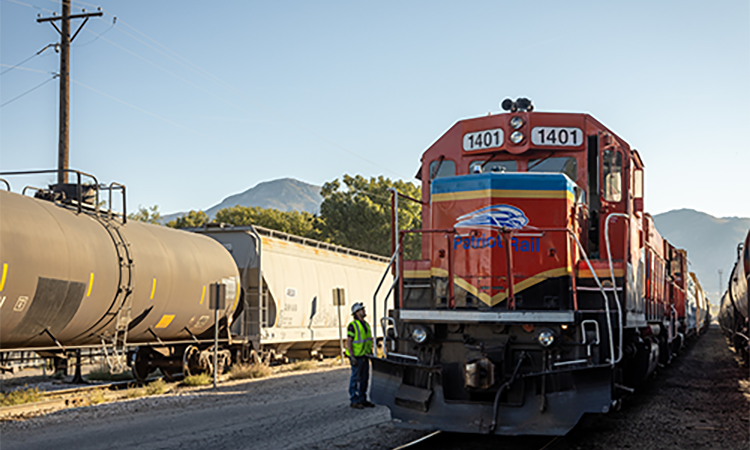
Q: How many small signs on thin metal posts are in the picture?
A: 2